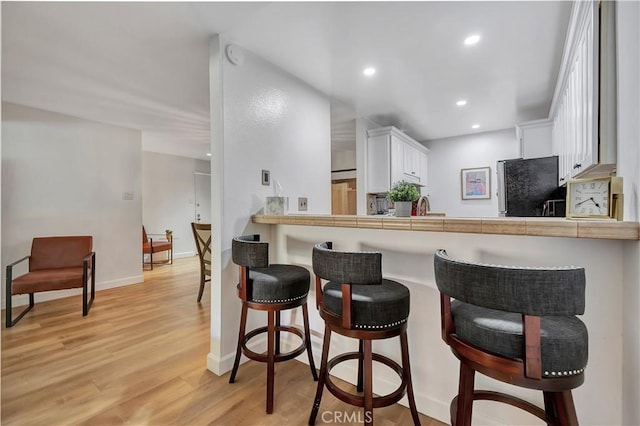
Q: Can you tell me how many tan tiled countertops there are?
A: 1